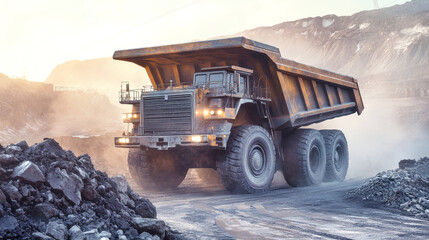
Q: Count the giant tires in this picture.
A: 4